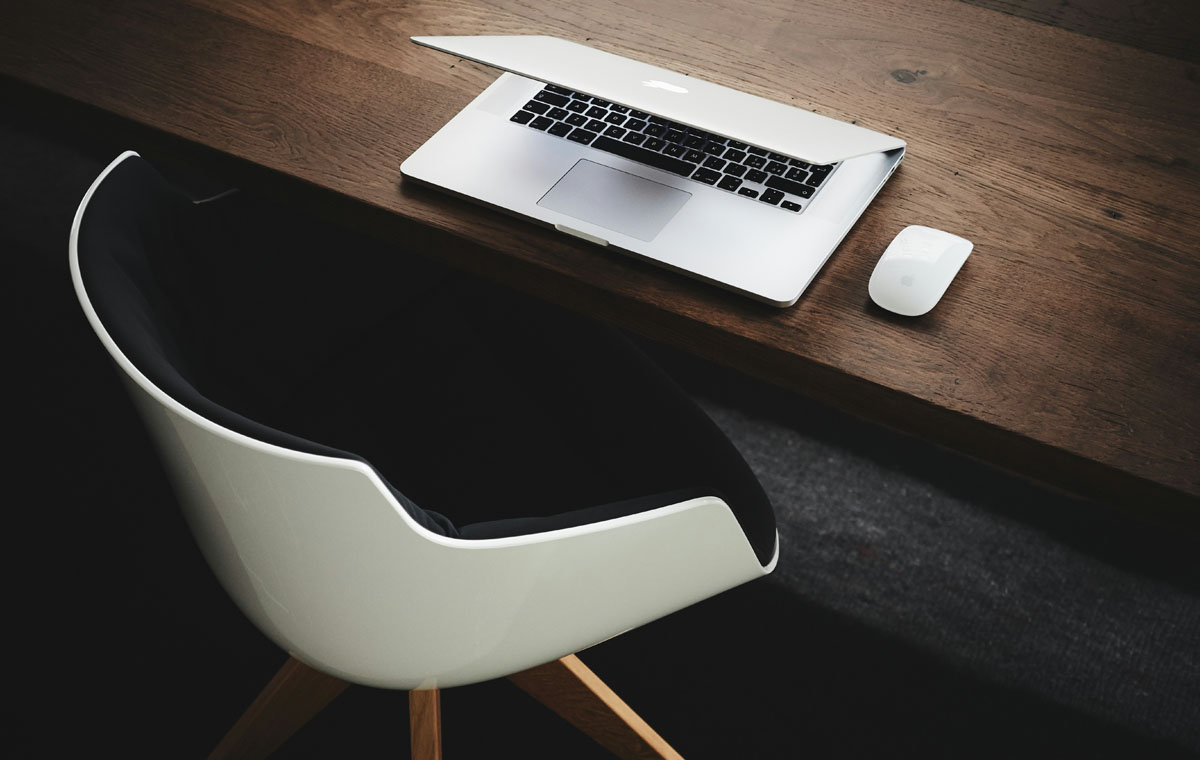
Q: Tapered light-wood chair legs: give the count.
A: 3